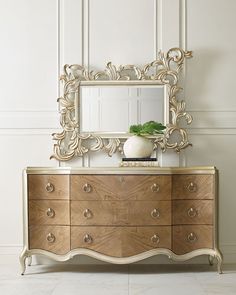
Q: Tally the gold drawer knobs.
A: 12